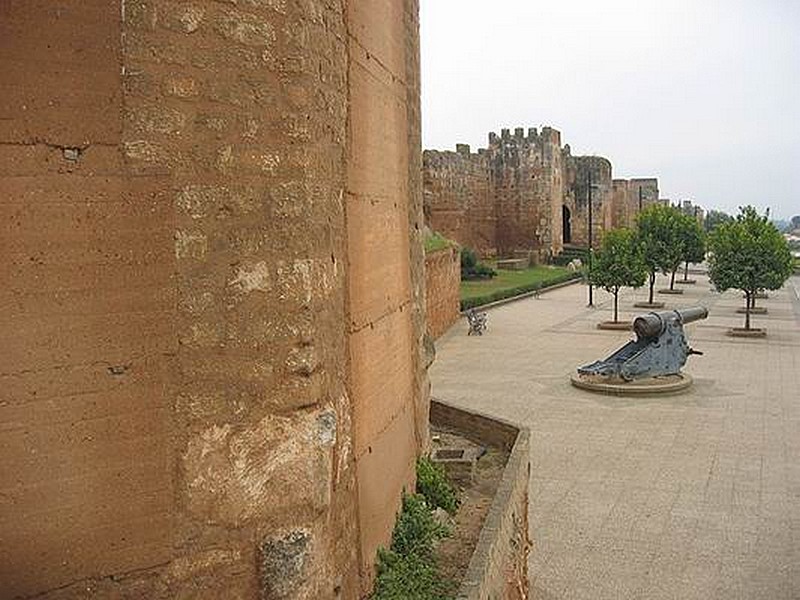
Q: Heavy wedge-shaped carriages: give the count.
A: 1